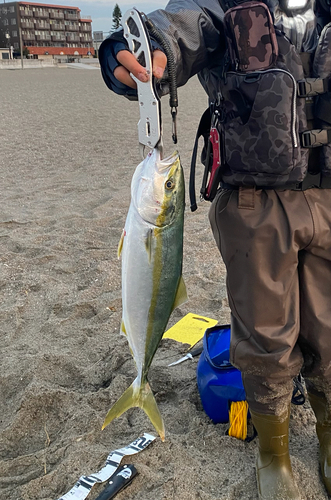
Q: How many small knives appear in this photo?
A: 1